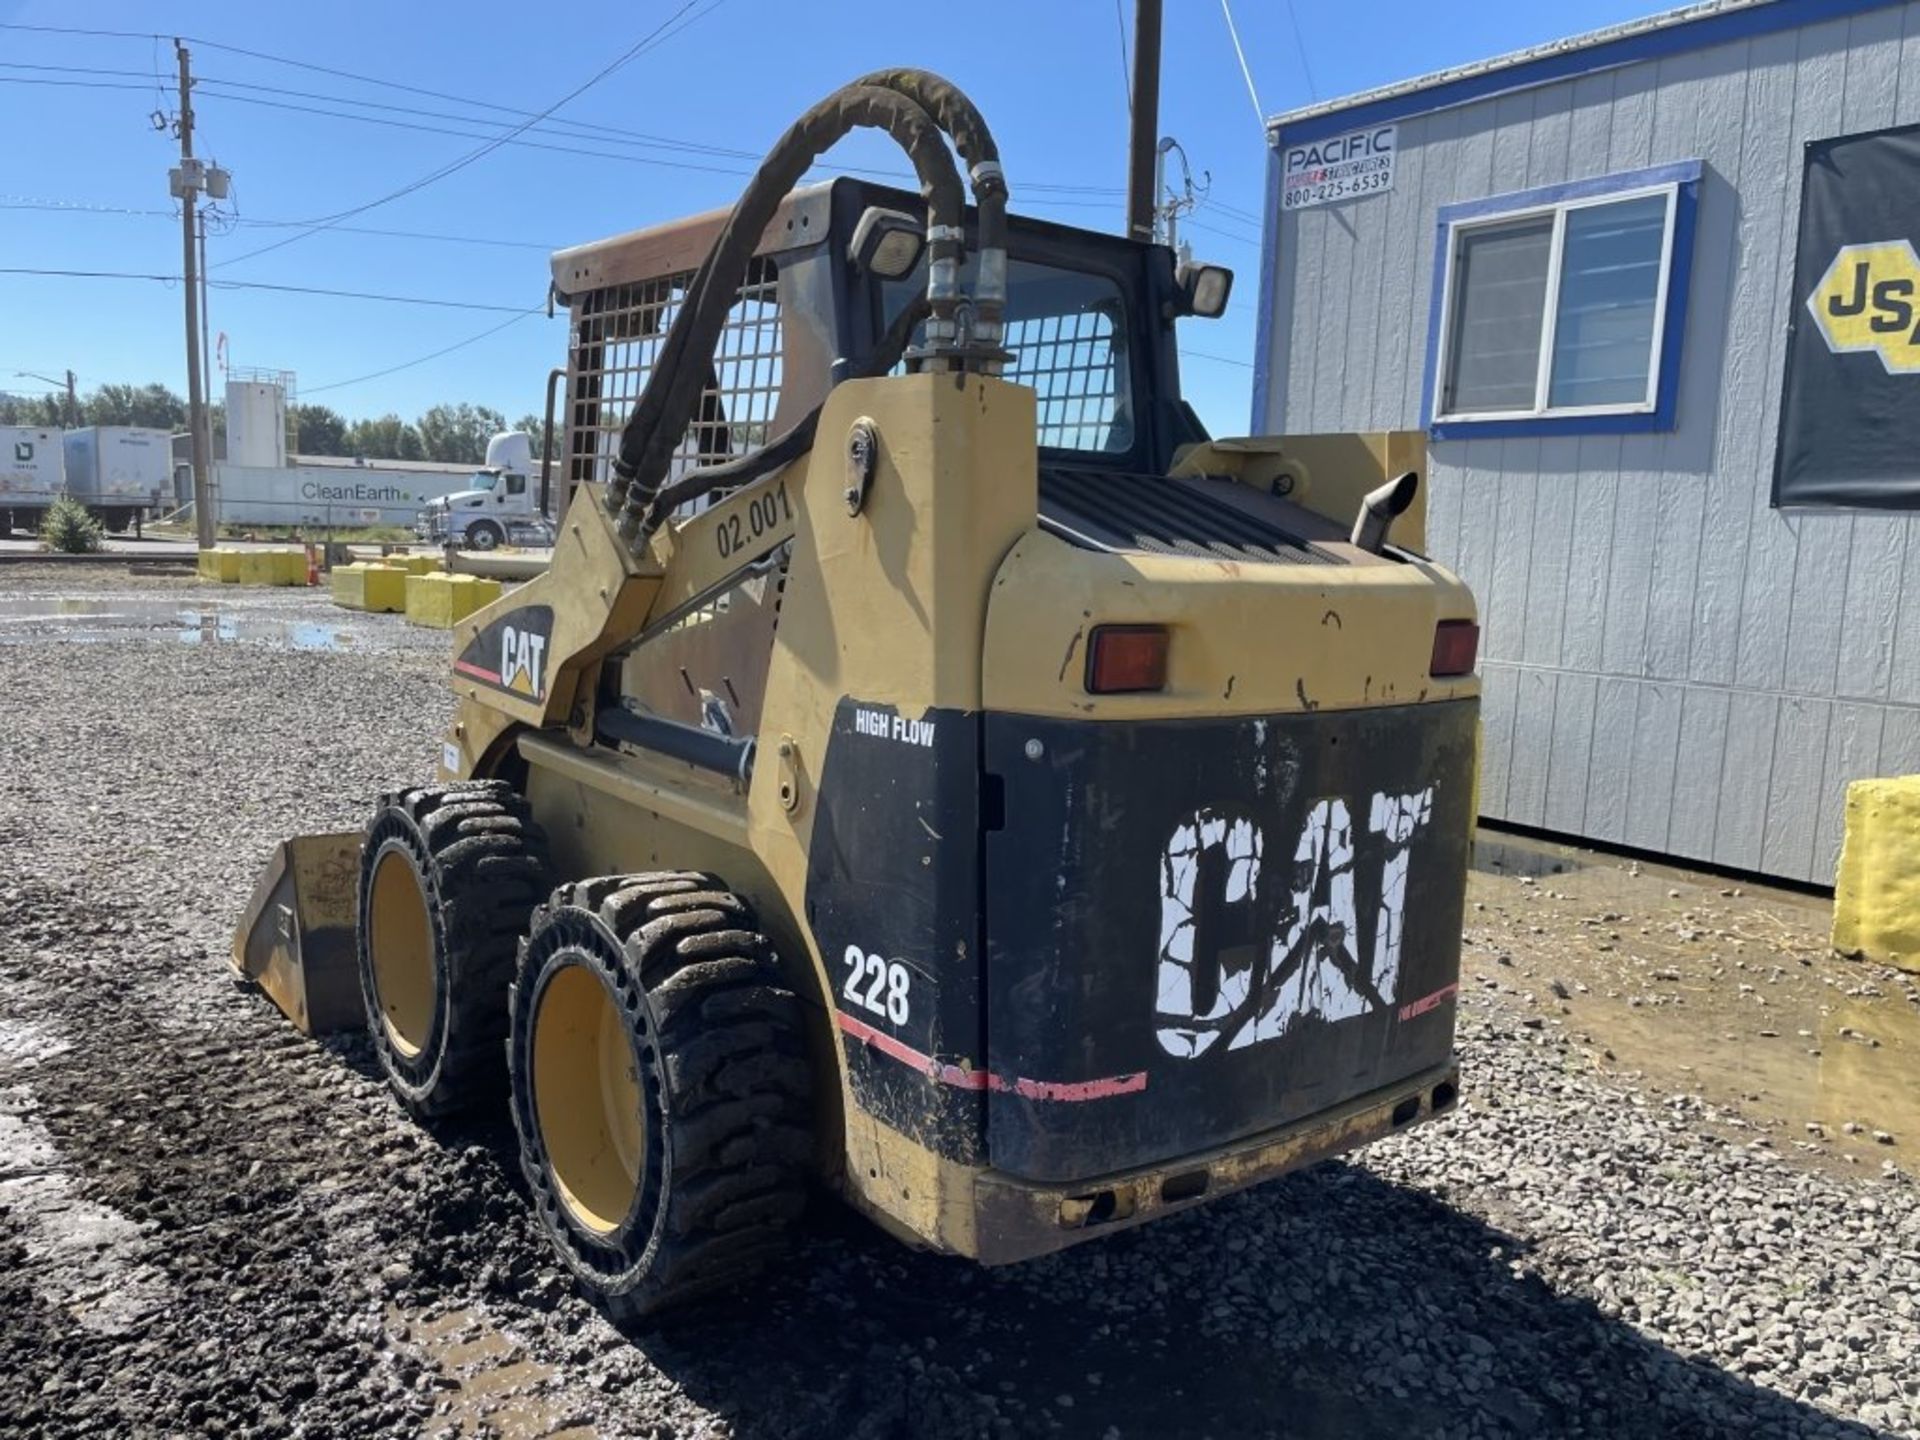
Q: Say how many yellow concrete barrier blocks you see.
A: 6